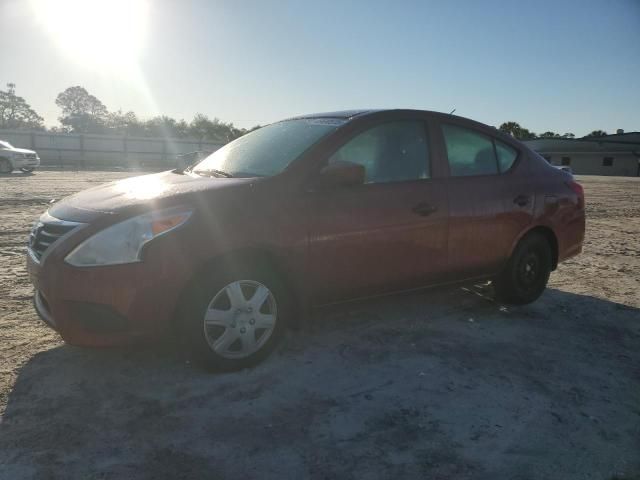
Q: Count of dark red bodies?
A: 1